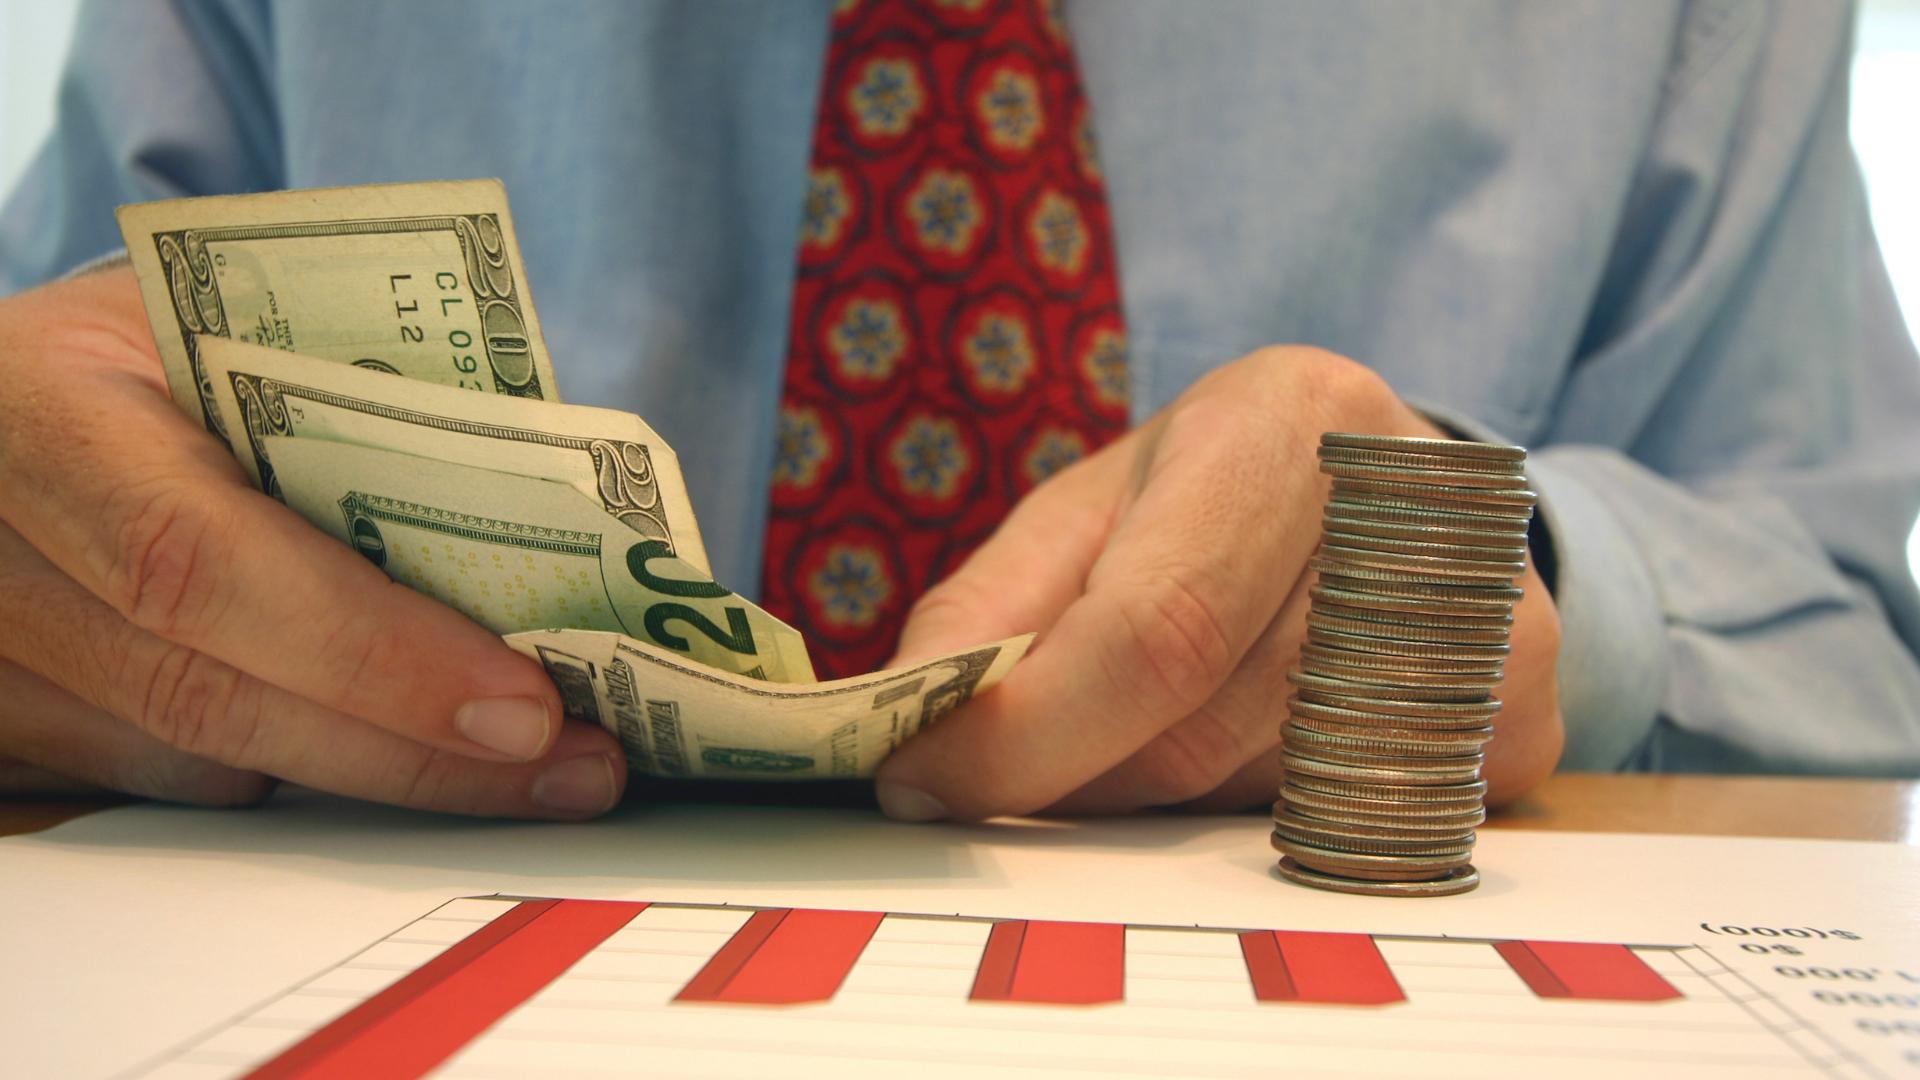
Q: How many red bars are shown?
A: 5